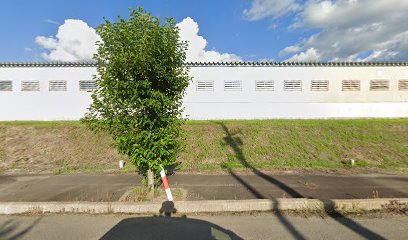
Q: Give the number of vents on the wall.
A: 12